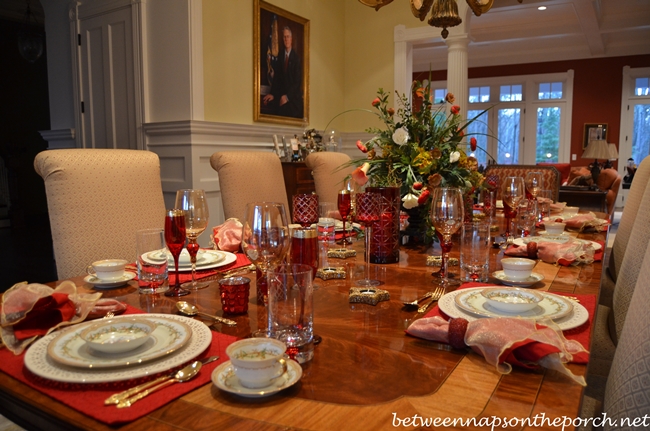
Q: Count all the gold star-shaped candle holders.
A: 4